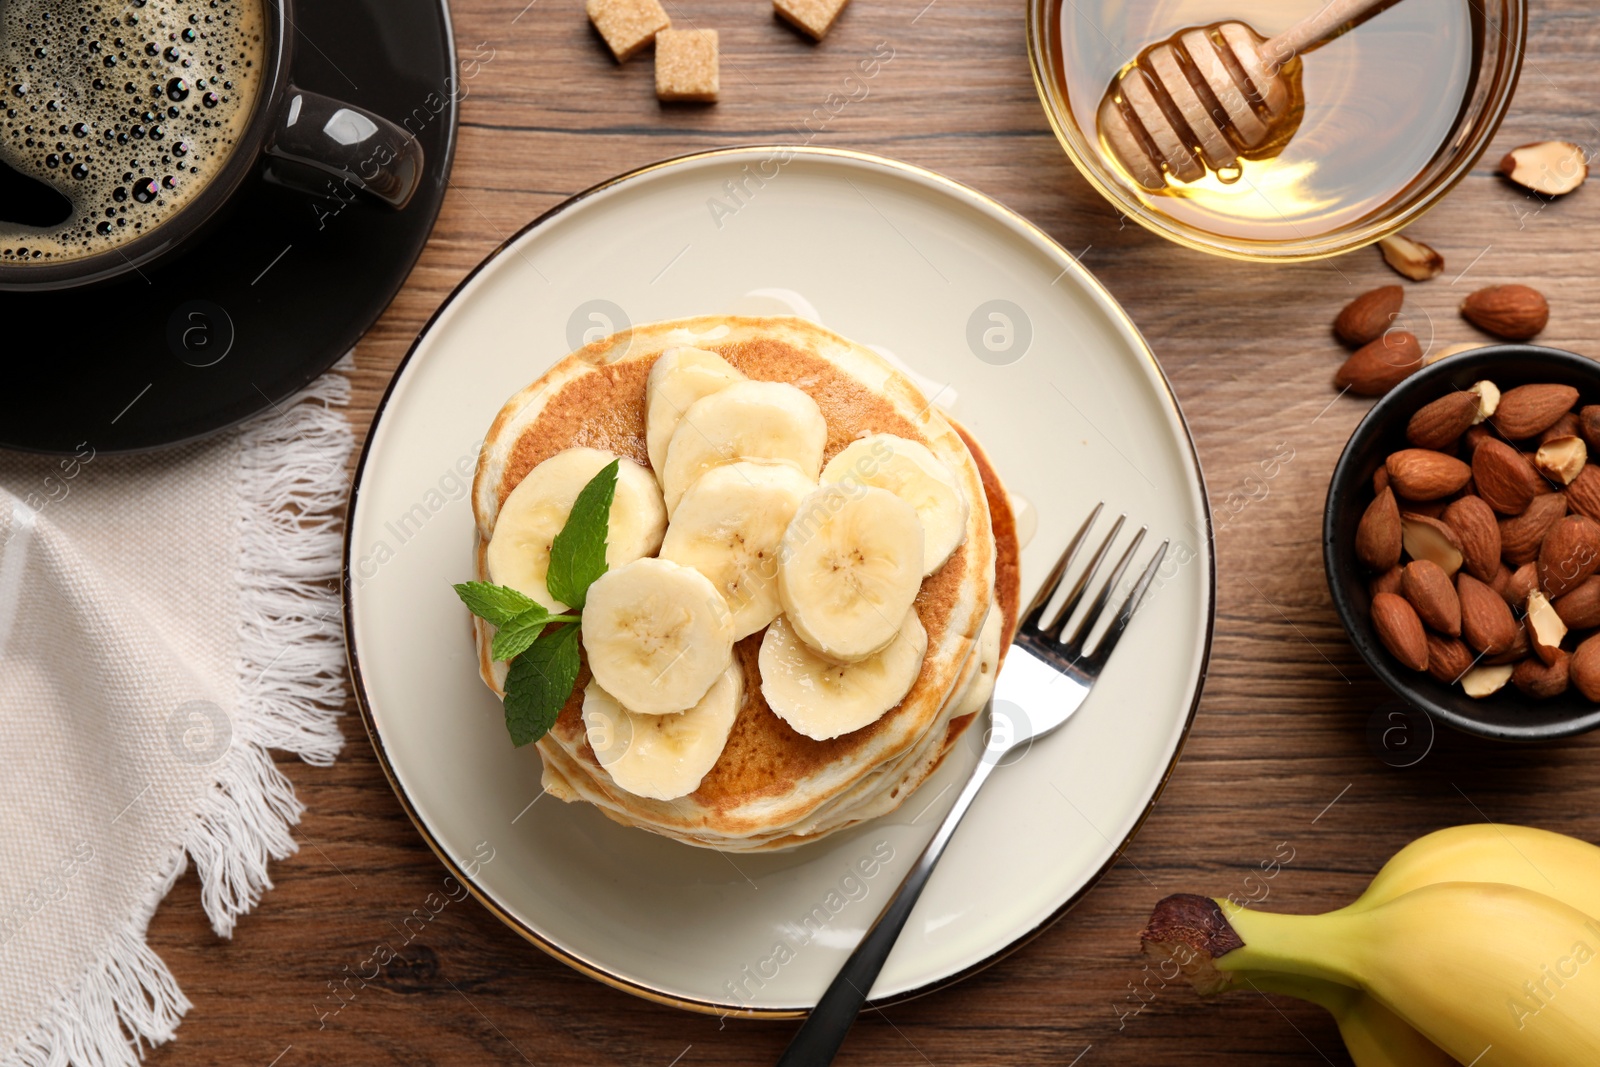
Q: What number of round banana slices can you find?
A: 9